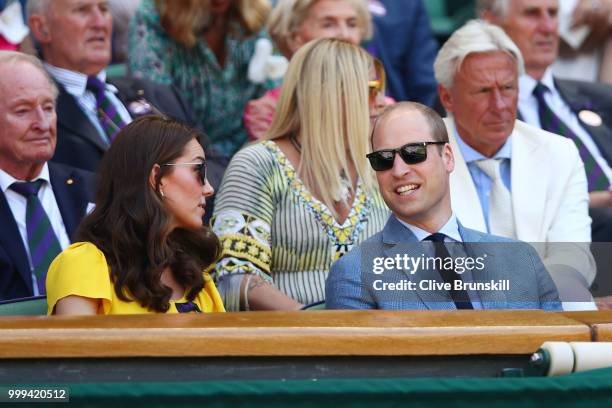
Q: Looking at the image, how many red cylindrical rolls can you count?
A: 0